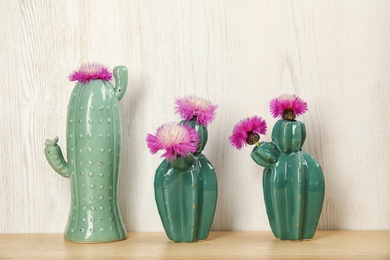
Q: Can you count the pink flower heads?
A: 5